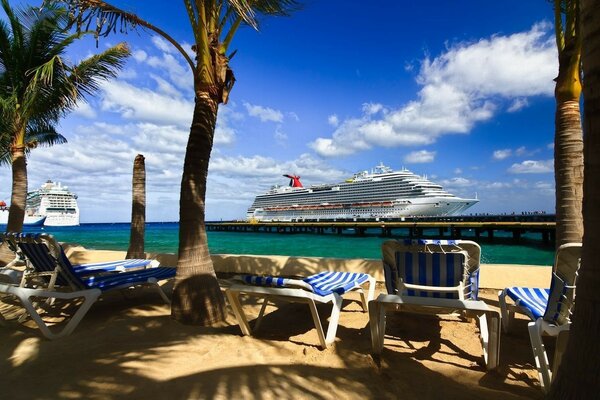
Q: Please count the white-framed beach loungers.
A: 5